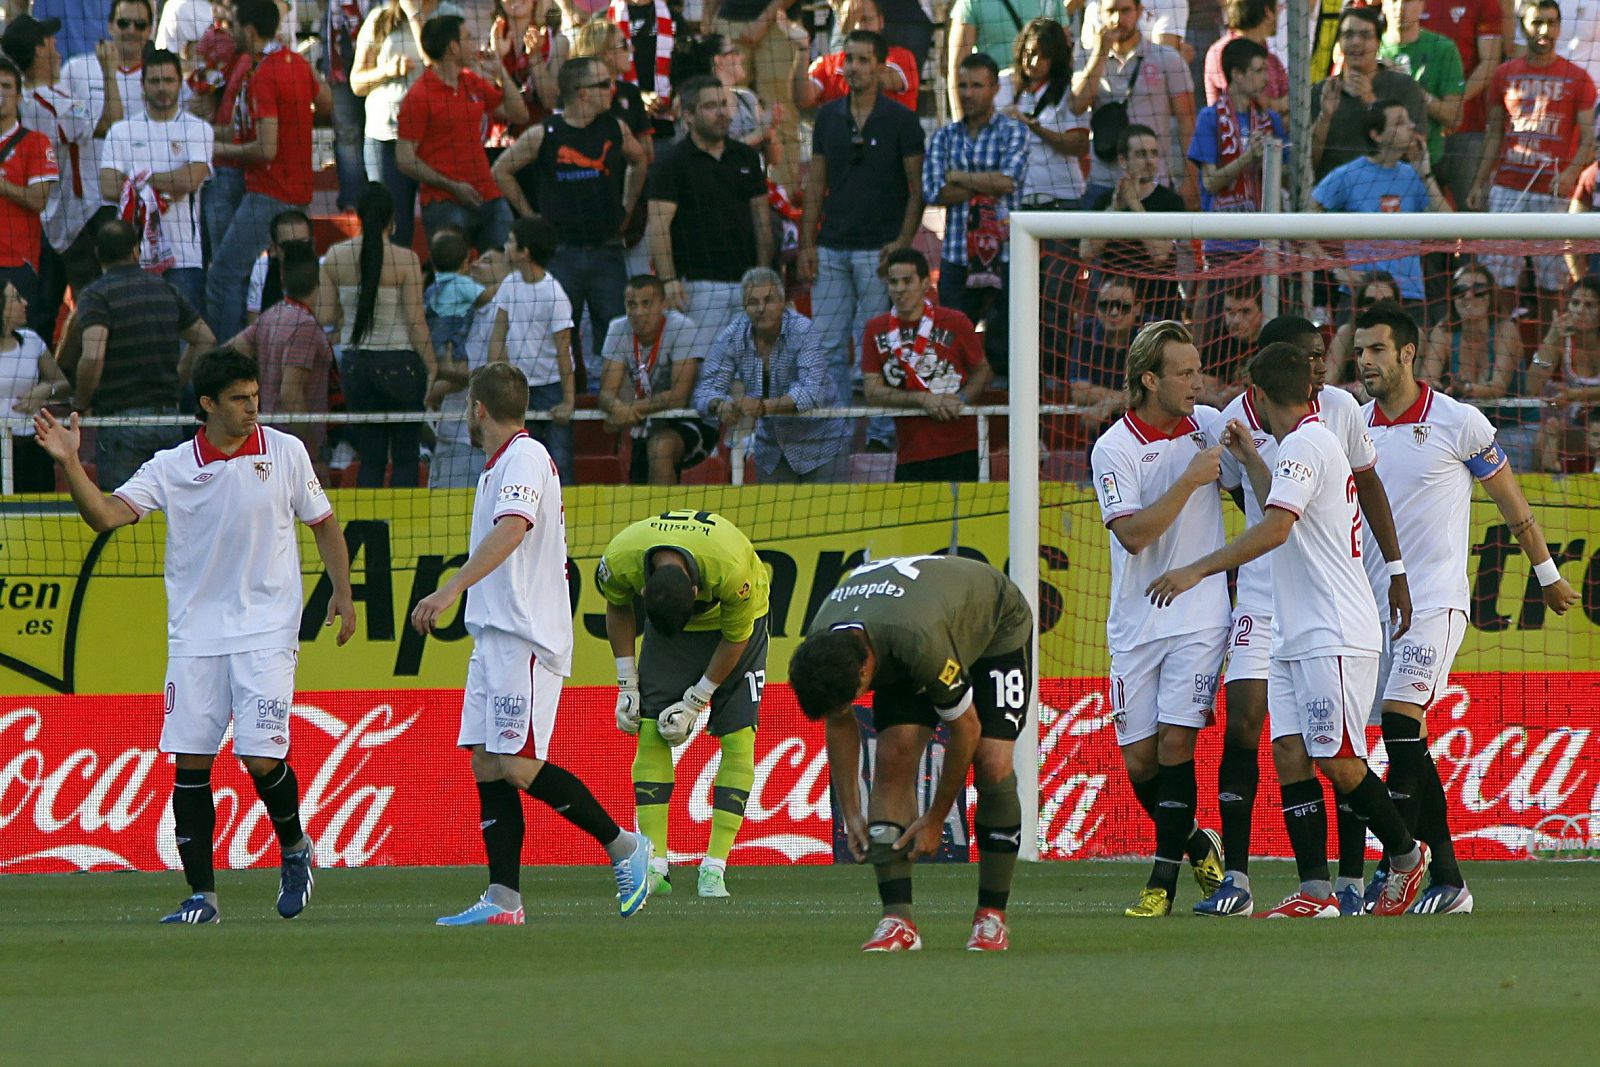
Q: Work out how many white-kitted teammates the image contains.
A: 6